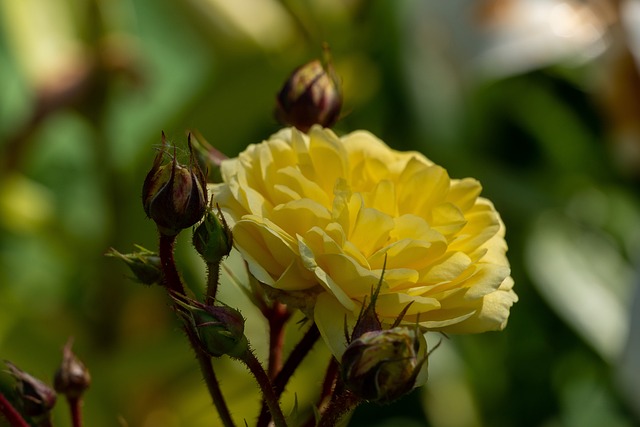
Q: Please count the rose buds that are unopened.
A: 8